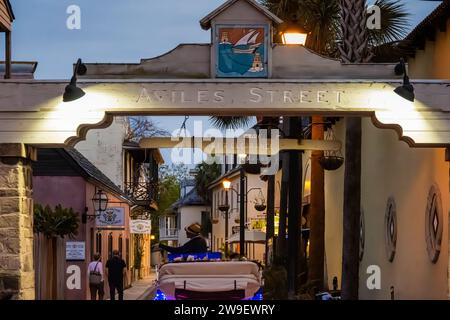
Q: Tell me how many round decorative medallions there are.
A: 3